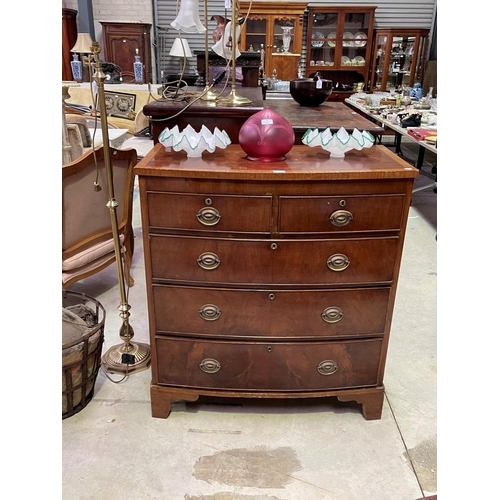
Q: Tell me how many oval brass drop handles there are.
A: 8